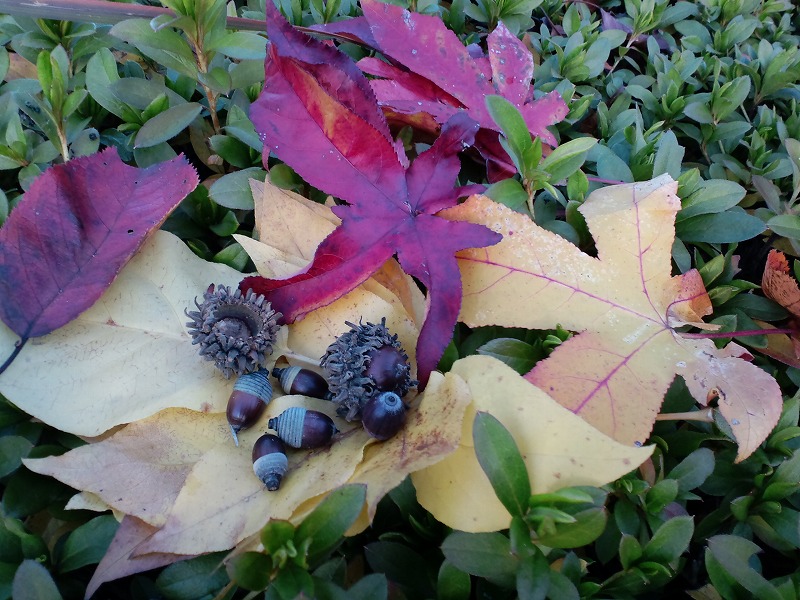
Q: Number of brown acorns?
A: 6